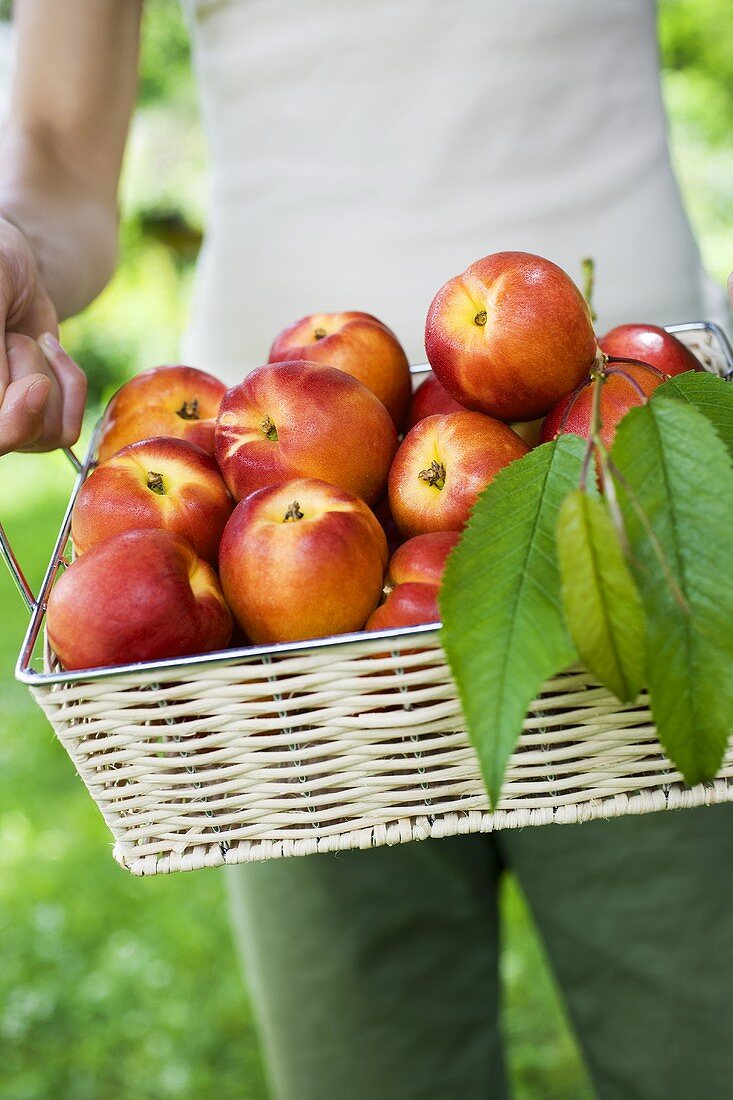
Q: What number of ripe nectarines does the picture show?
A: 12